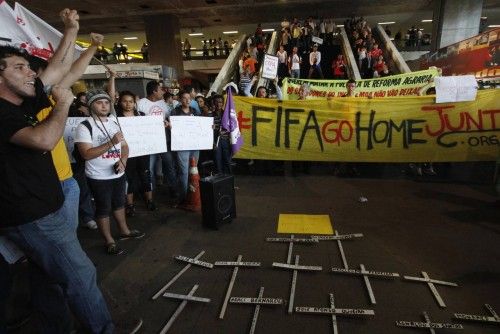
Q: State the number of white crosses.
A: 12